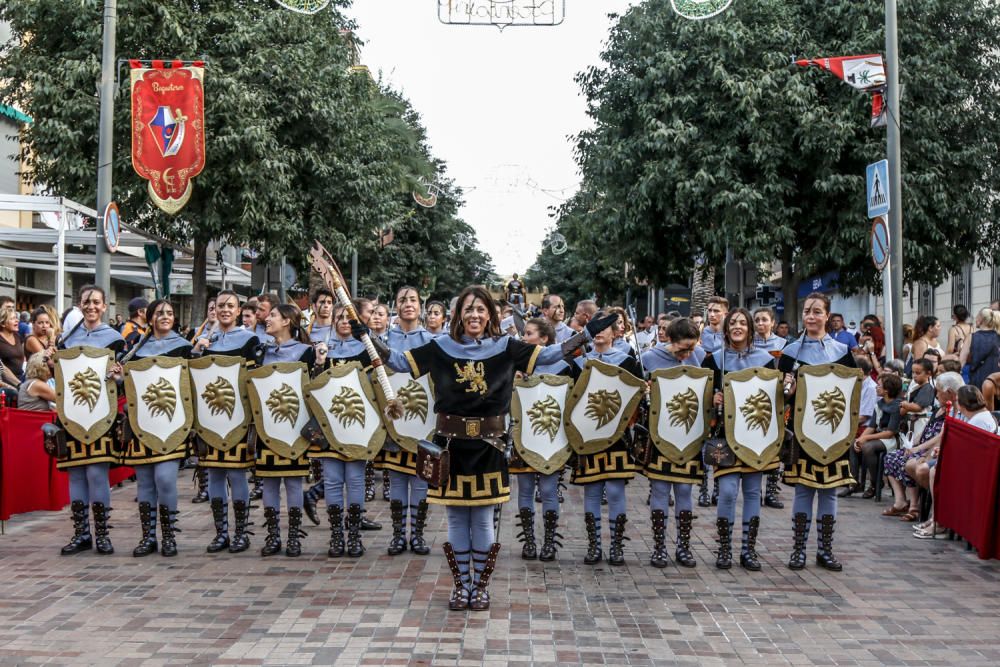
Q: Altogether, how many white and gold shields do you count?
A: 11